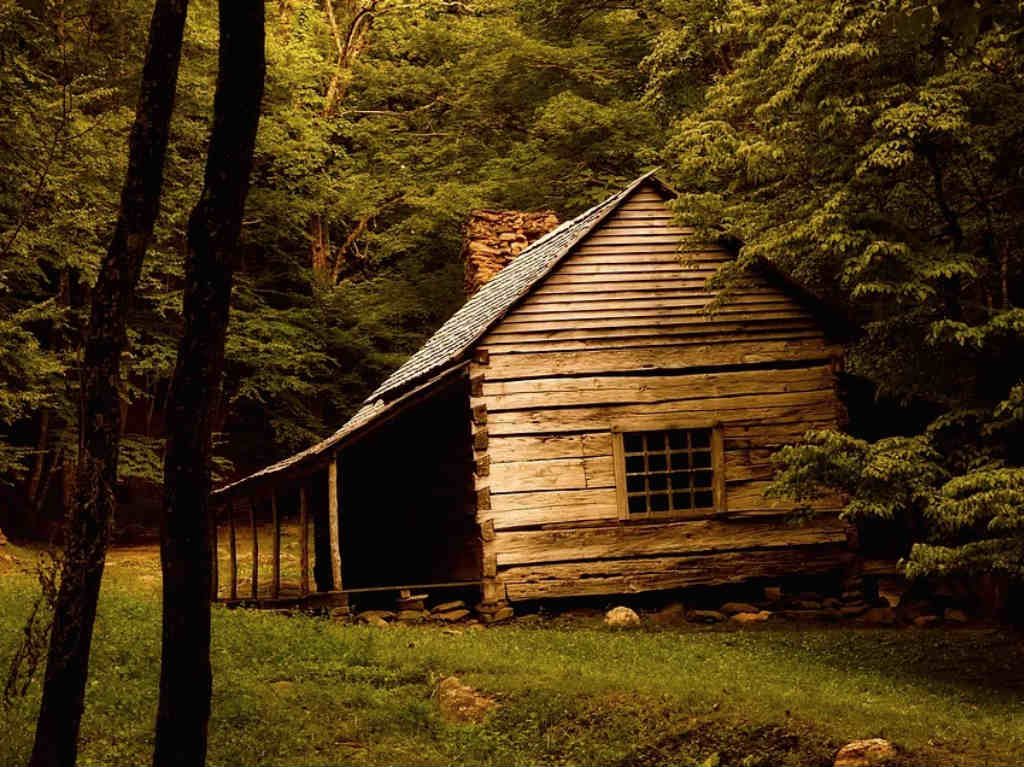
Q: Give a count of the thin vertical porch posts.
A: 6